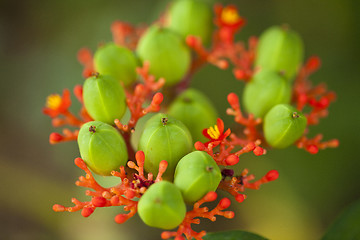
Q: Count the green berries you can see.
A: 12